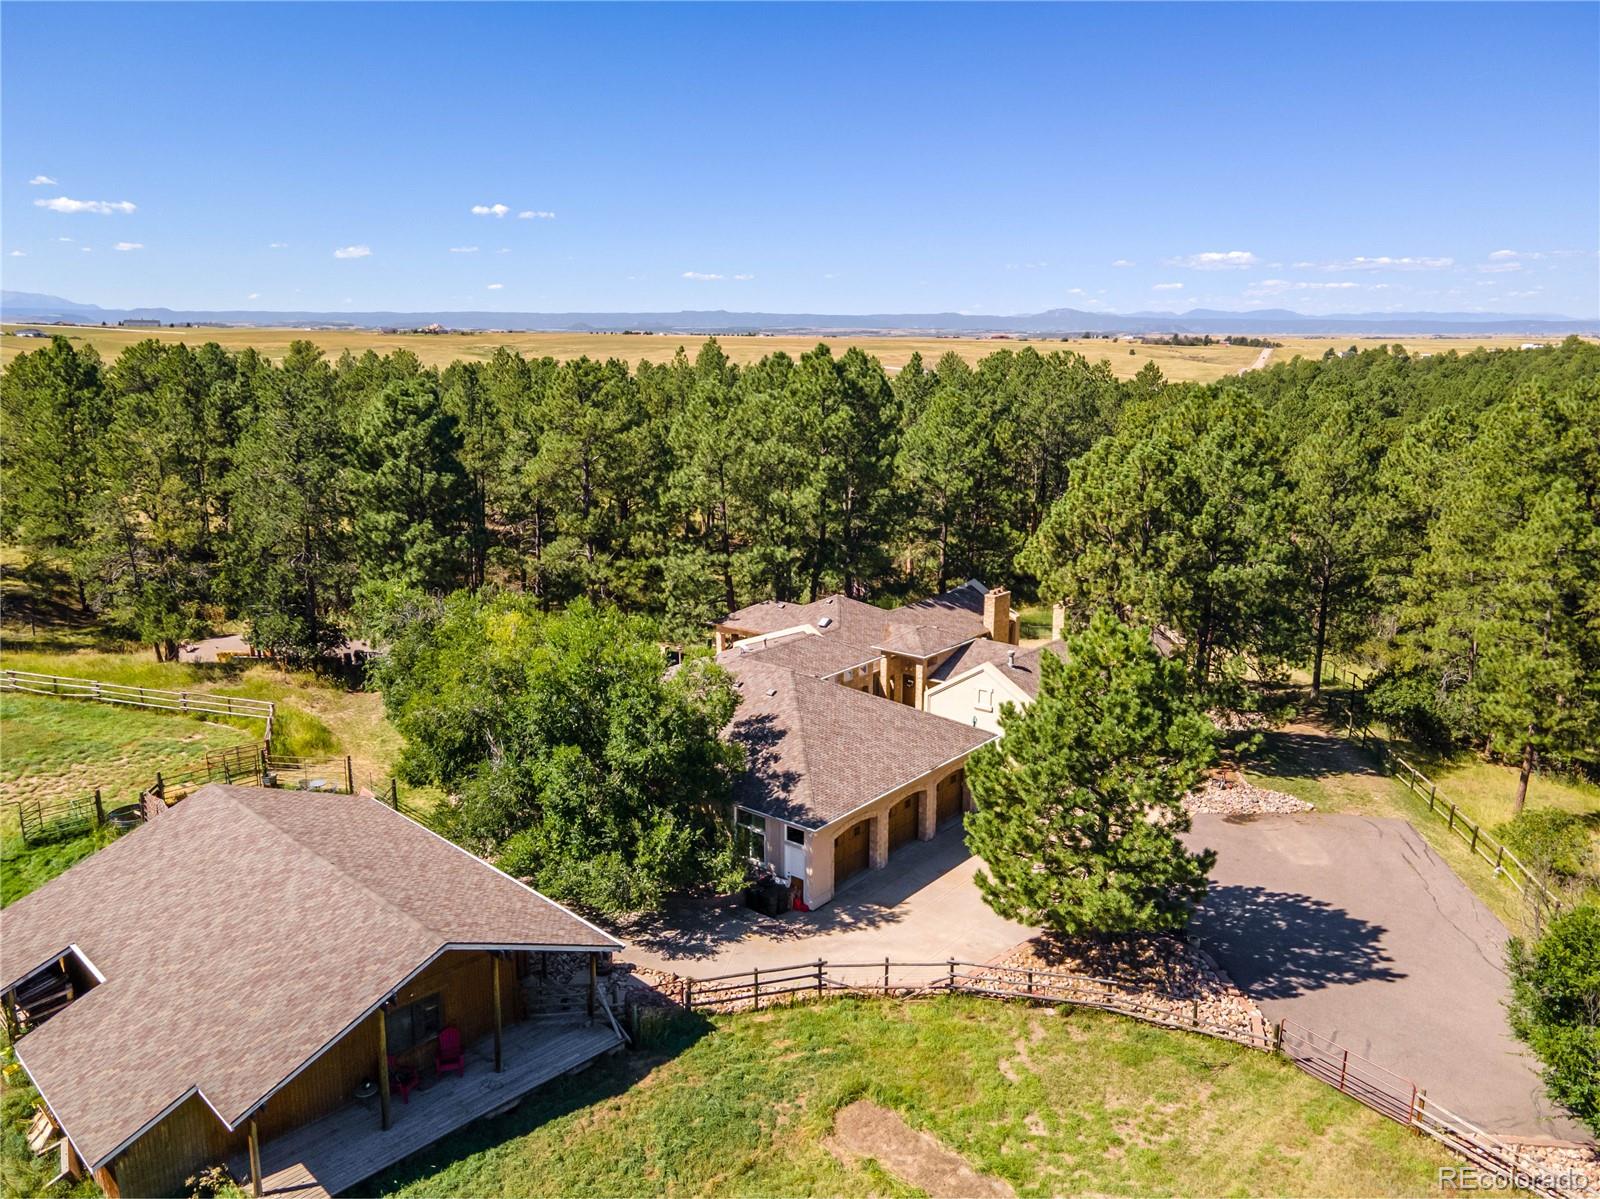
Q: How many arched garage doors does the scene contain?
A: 3